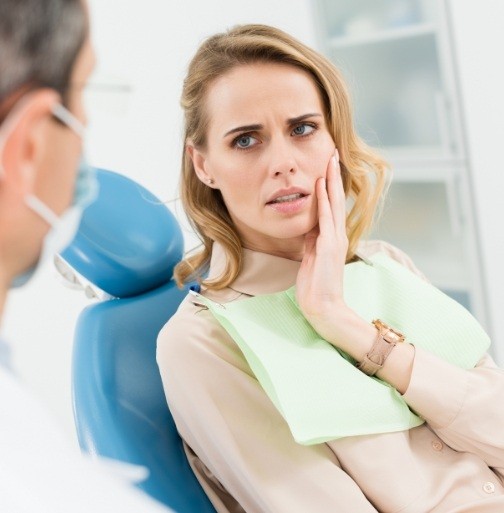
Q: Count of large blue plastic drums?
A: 0